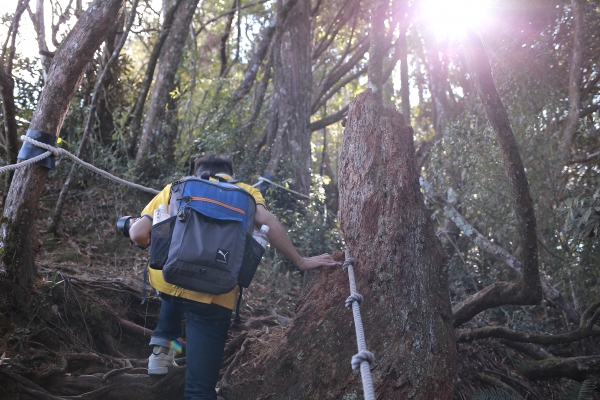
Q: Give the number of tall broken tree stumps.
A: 1